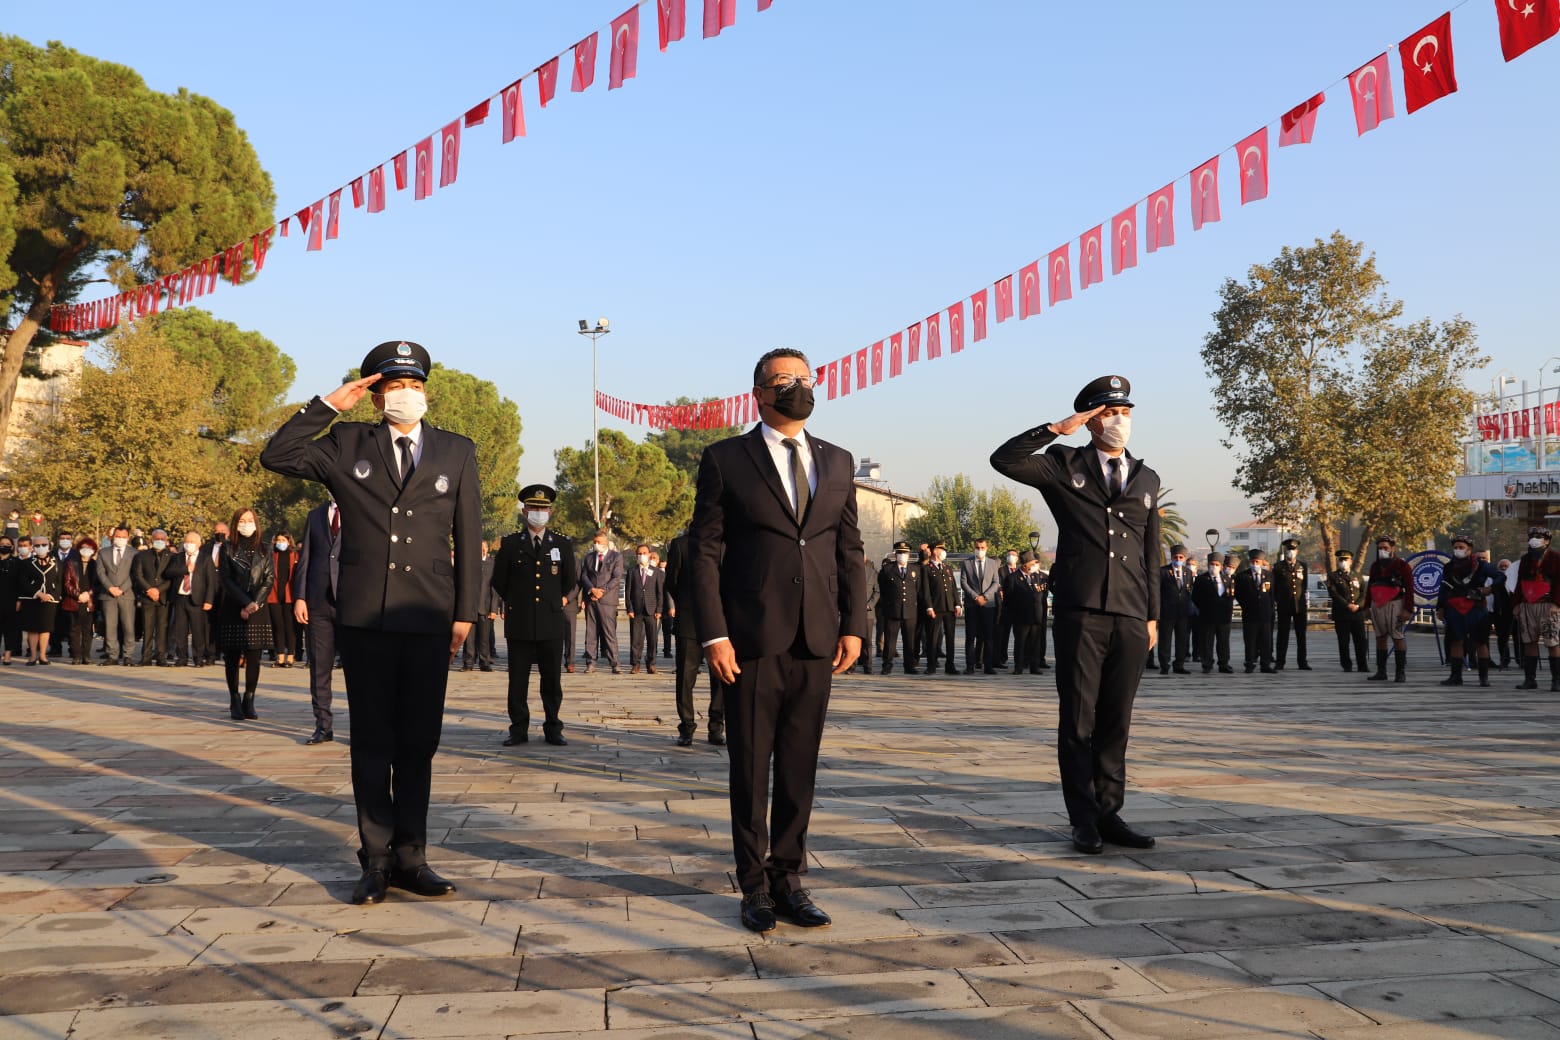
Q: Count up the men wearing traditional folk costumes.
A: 3